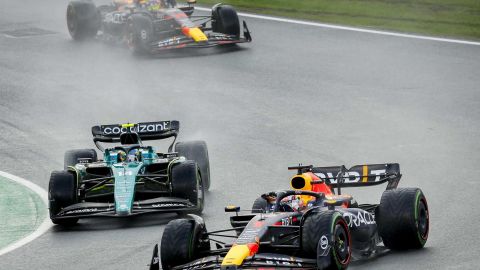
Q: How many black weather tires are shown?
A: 11